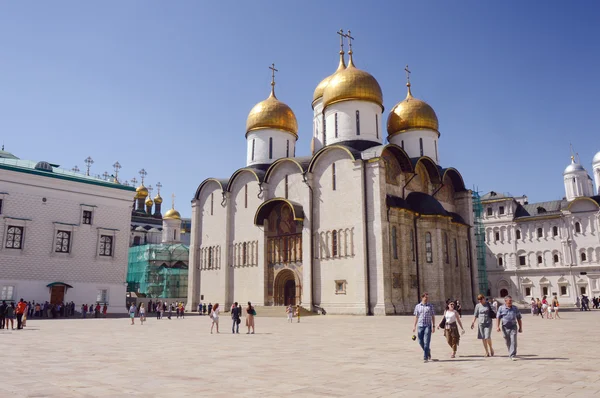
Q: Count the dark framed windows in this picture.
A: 4